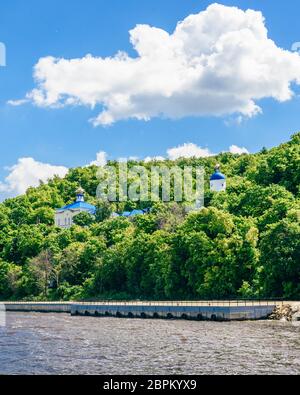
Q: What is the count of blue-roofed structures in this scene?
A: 3